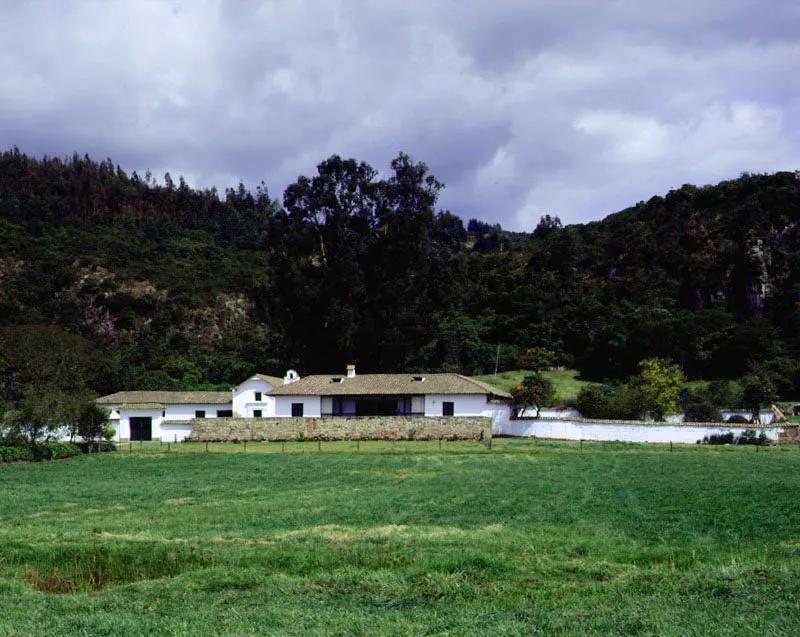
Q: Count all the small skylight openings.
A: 2